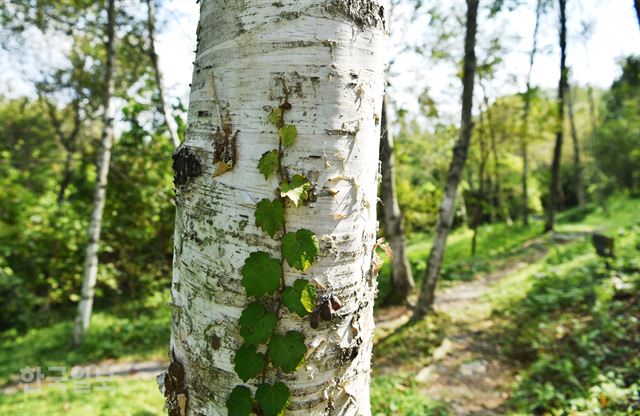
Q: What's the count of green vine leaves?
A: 13